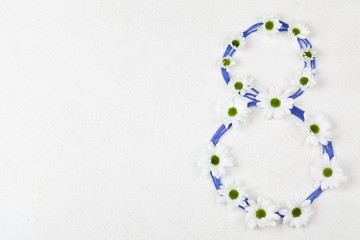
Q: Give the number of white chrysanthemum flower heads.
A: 15